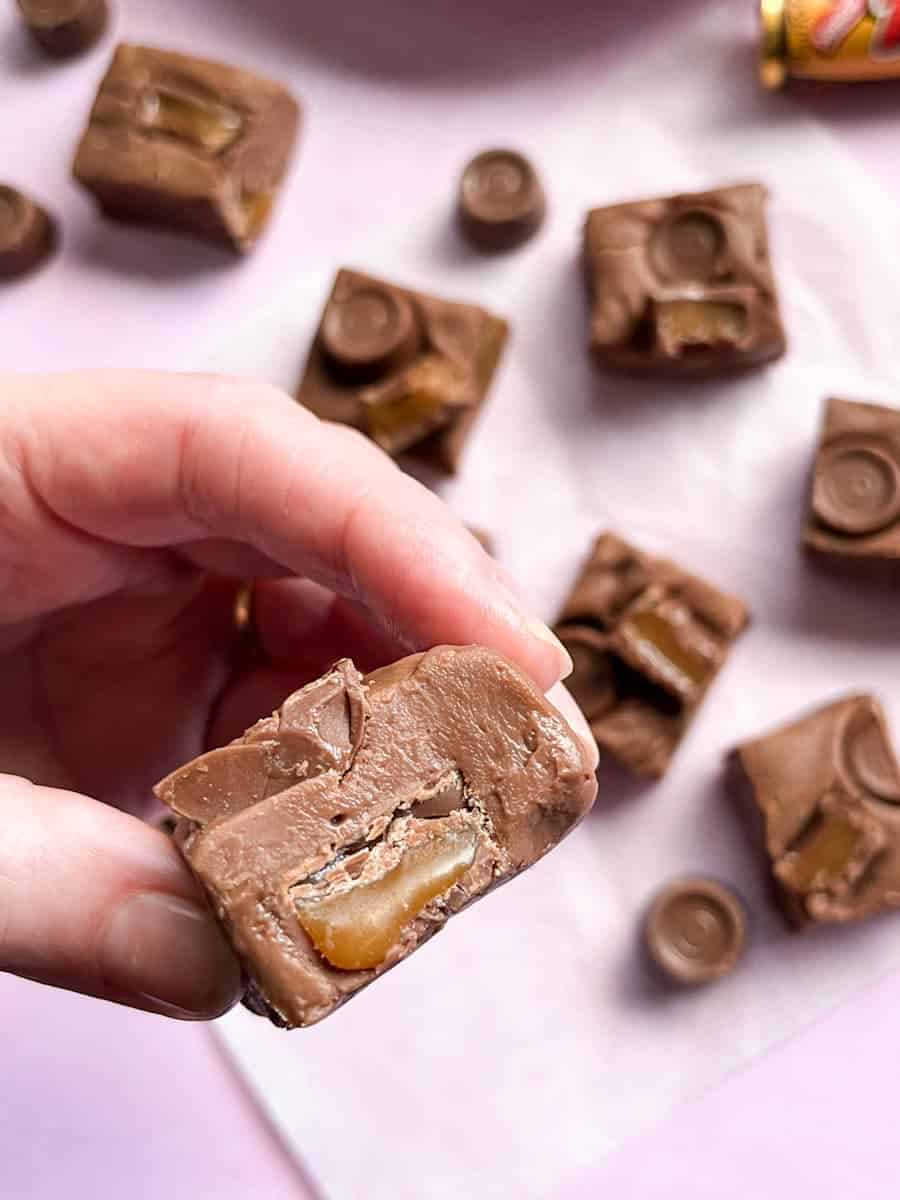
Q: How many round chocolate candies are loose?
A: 4